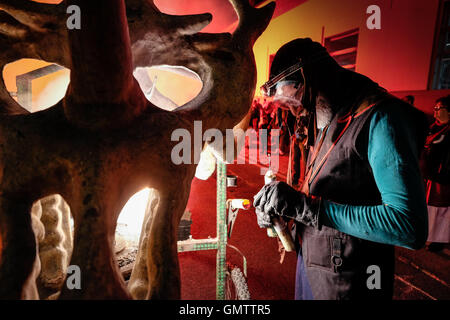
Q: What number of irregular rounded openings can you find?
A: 4